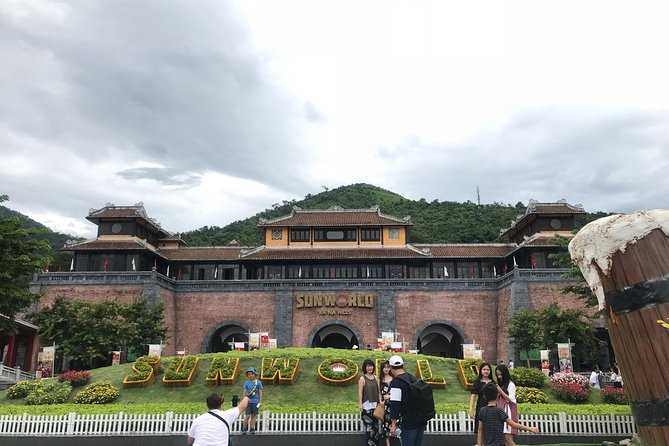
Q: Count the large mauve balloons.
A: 0